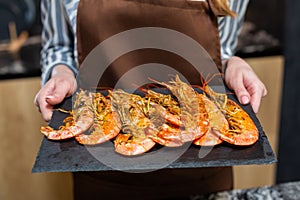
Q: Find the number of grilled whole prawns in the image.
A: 7